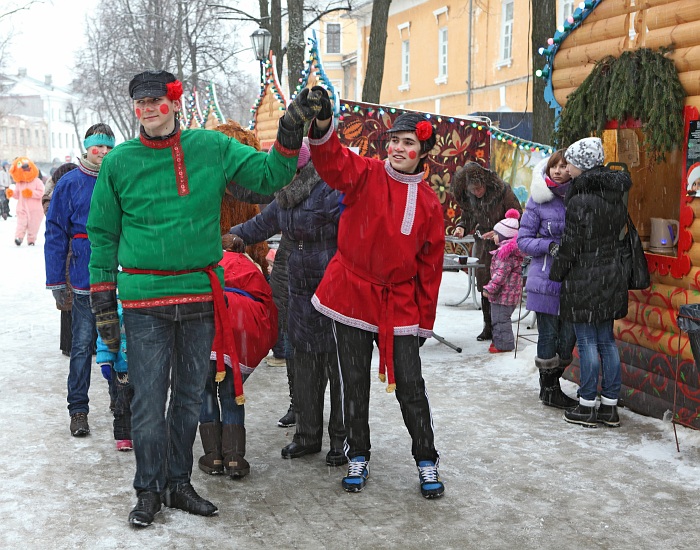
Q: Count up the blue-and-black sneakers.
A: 2